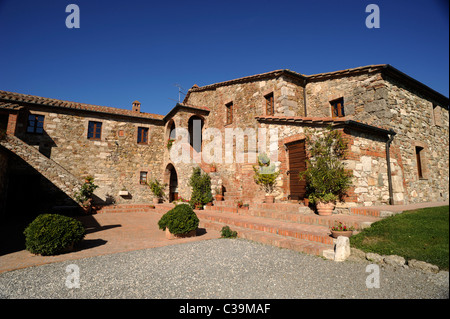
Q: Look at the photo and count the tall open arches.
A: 3